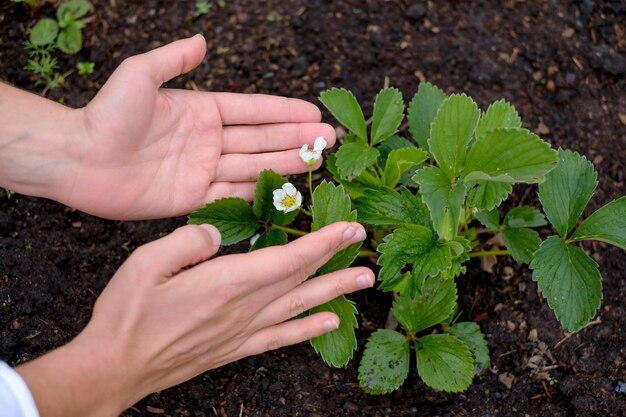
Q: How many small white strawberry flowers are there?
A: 2